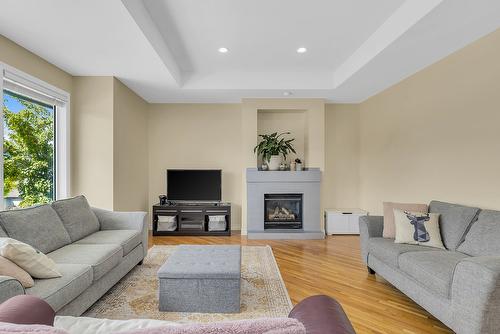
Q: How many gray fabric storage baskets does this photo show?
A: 2